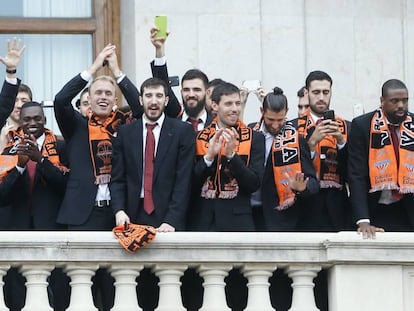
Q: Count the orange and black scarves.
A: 7